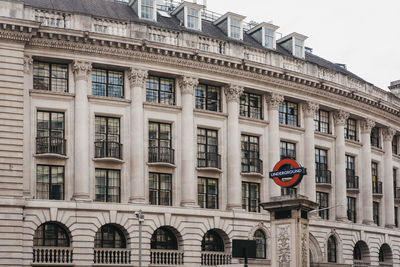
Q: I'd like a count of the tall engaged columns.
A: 9